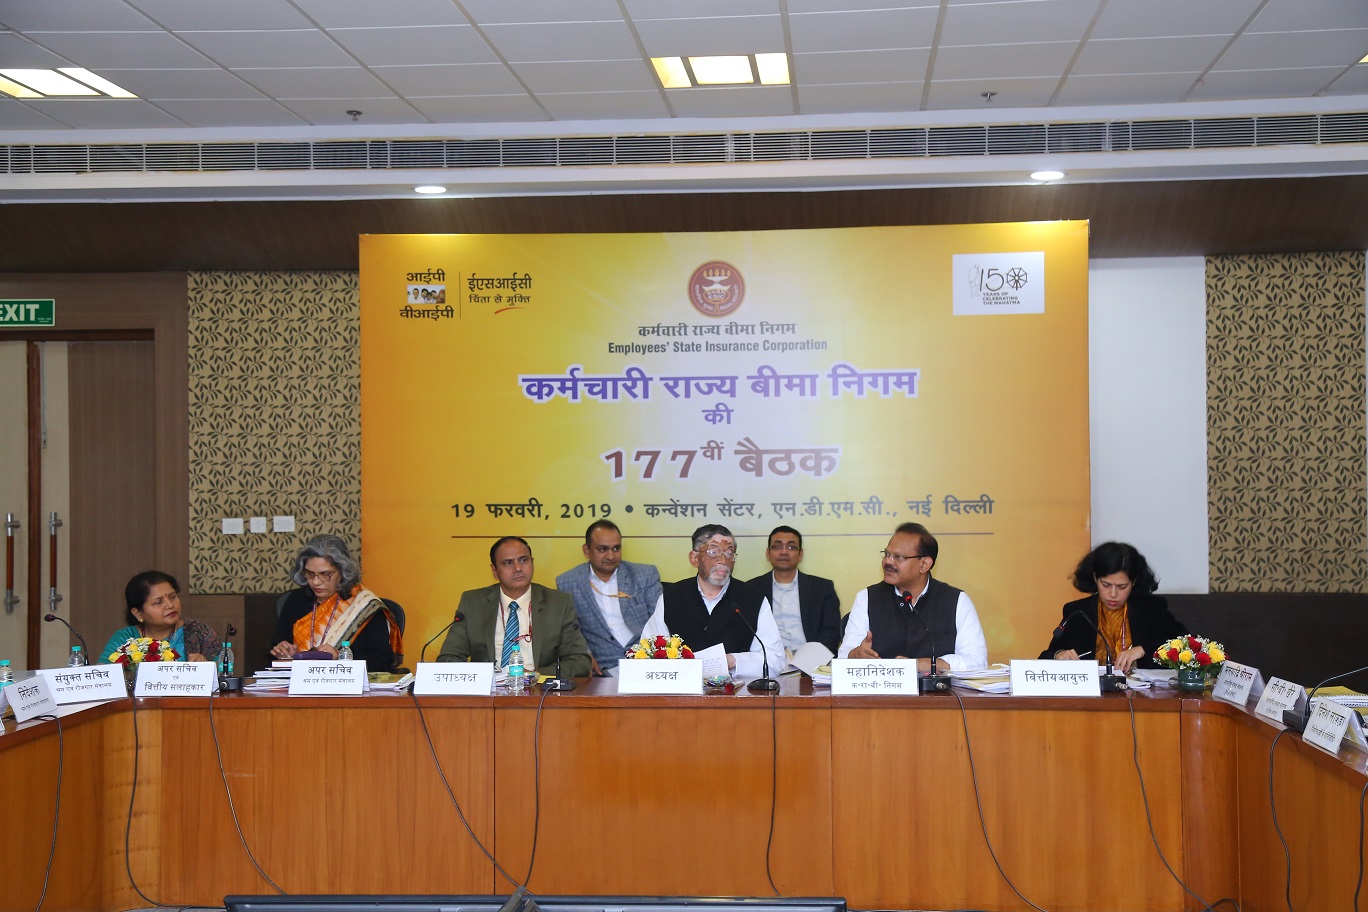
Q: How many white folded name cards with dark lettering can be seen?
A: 11